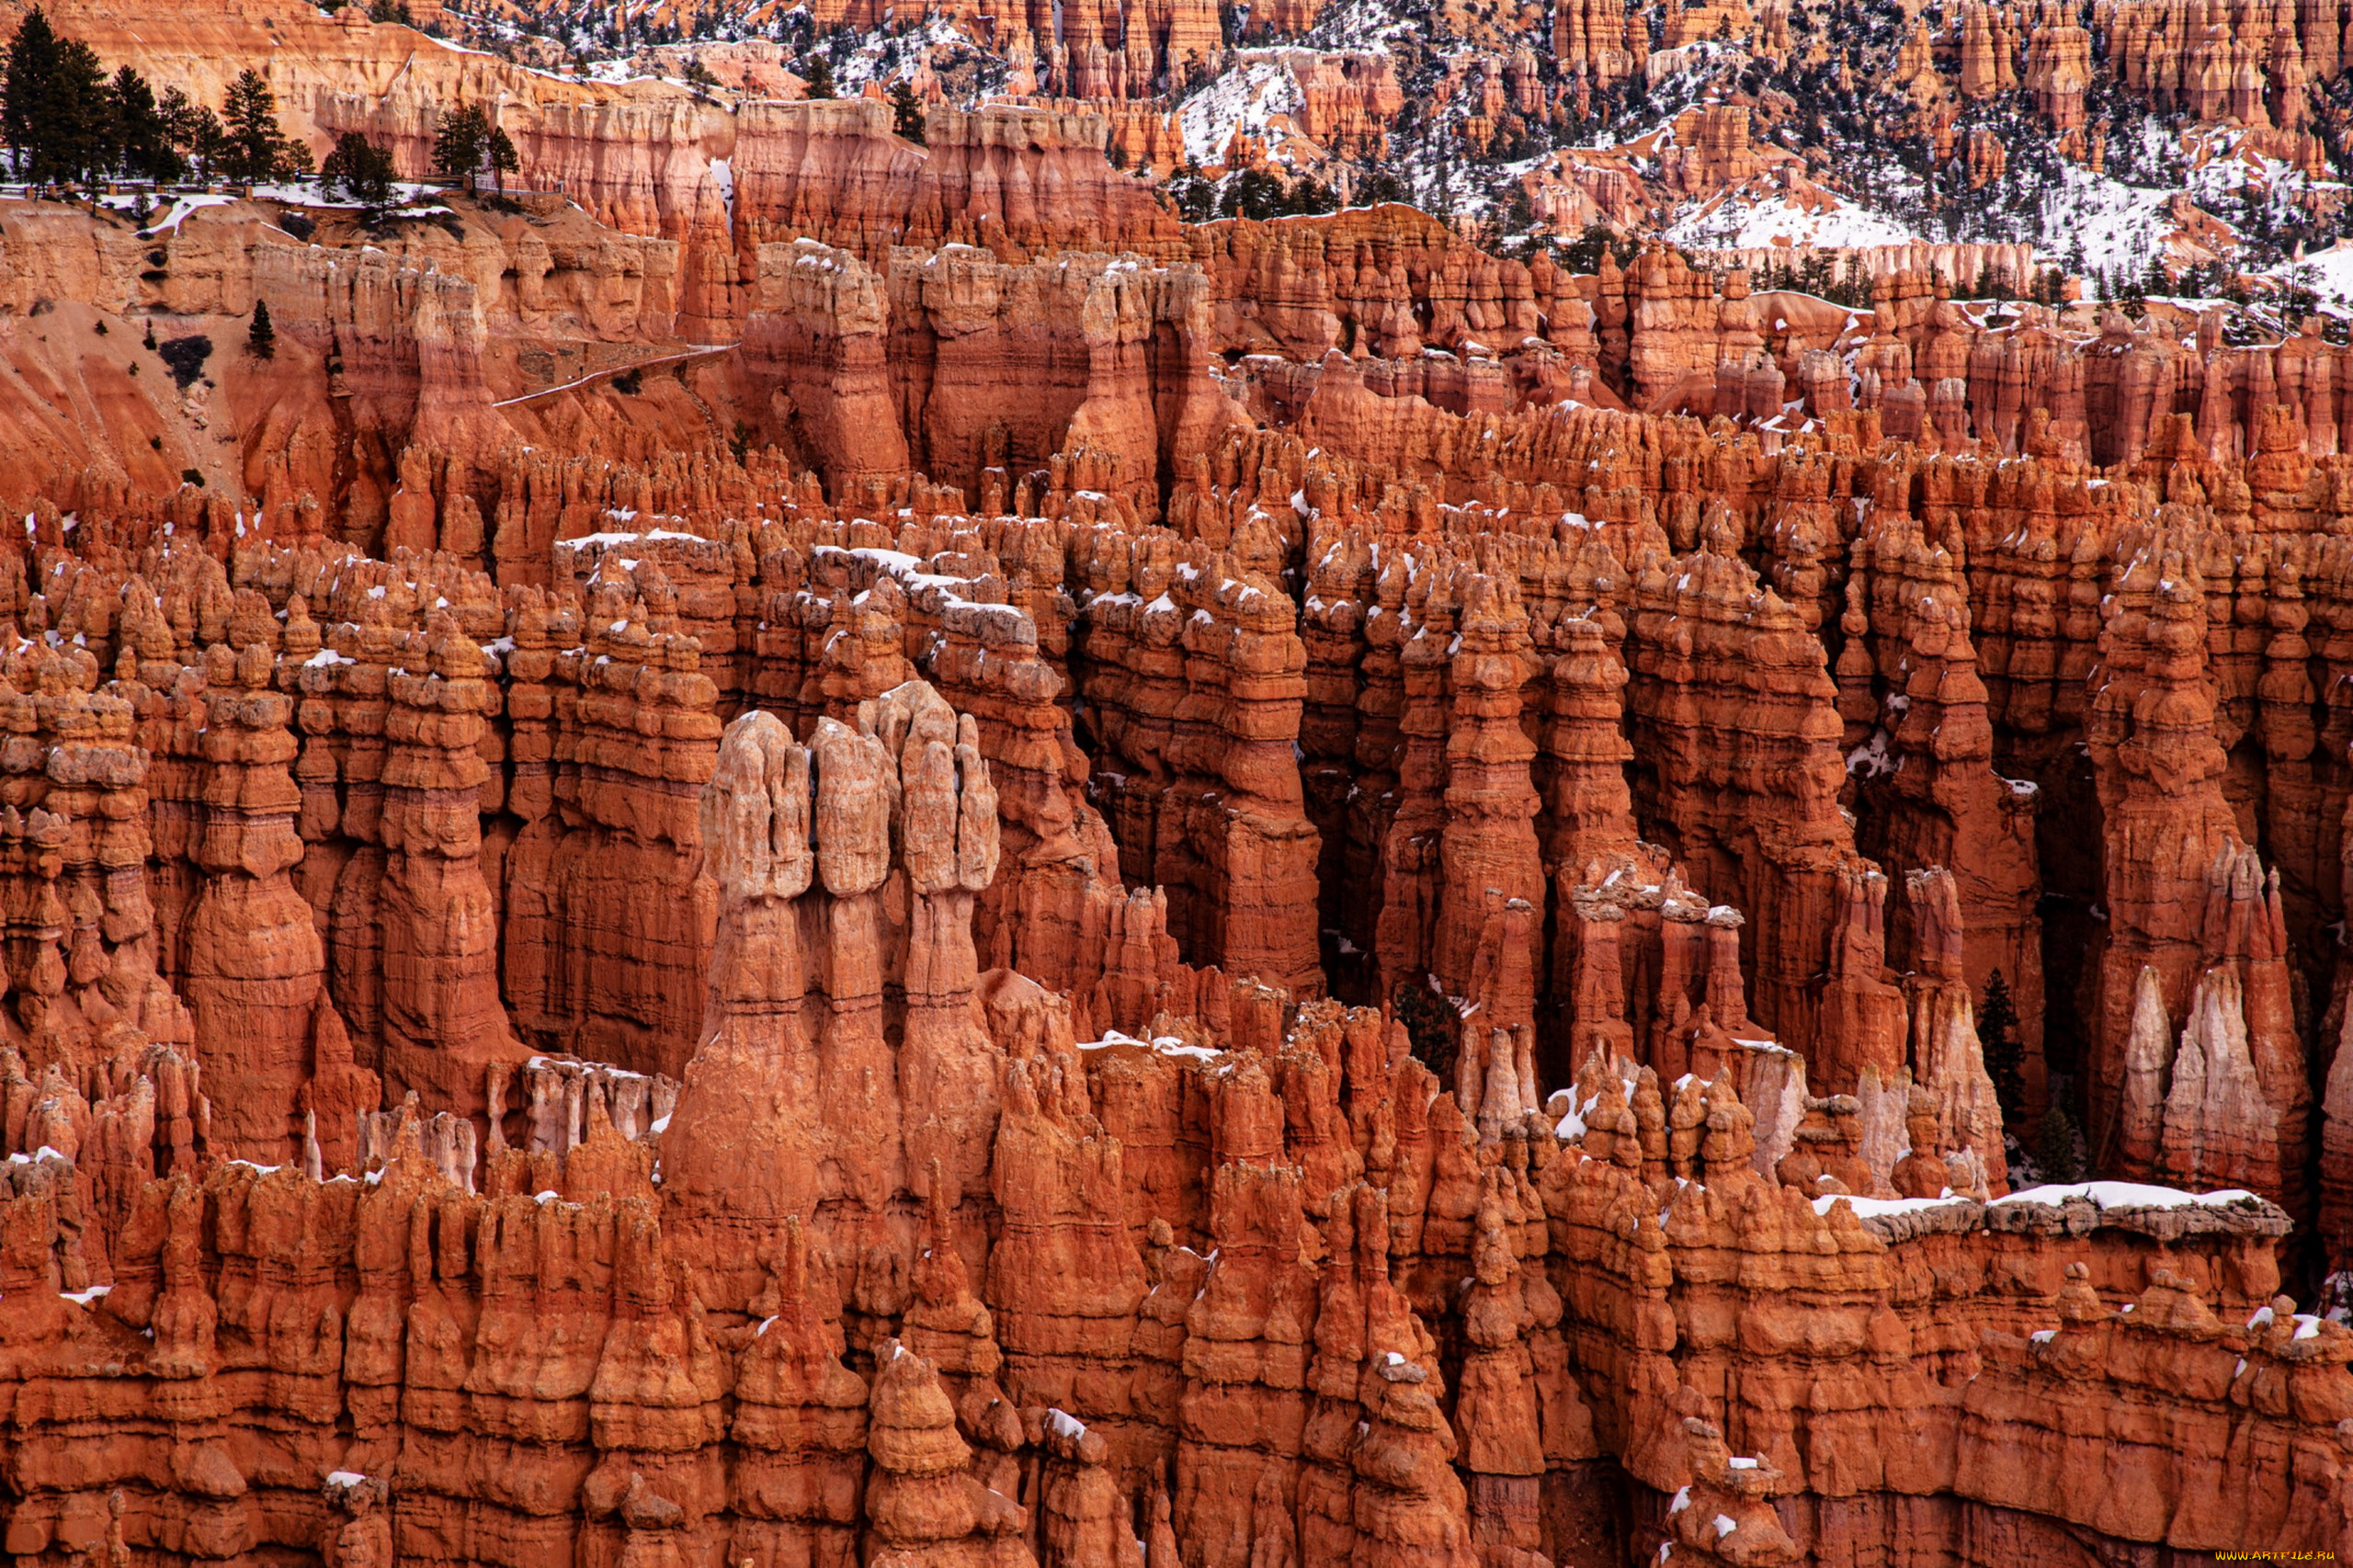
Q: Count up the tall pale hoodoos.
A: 3